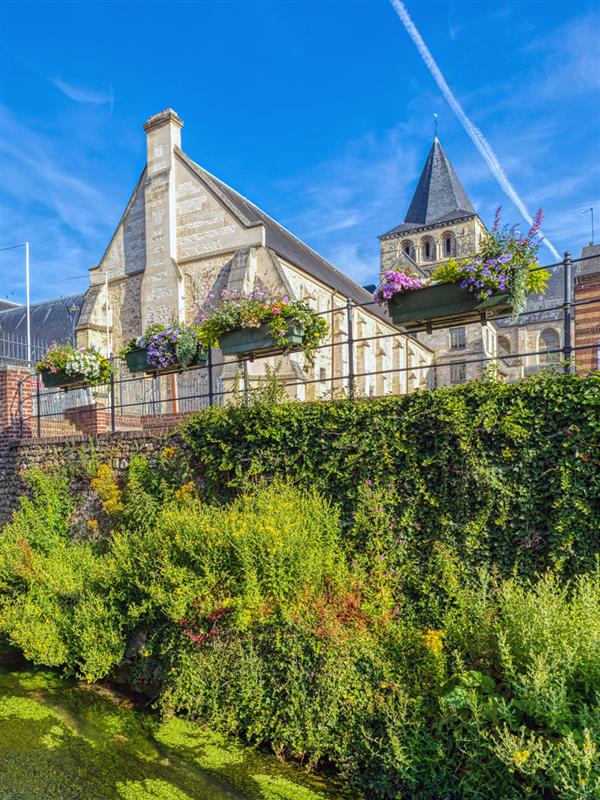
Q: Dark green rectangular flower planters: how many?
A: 4